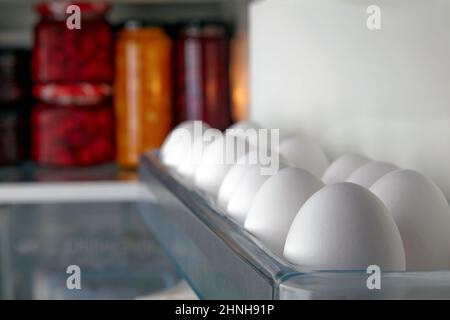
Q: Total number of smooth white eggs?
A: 12